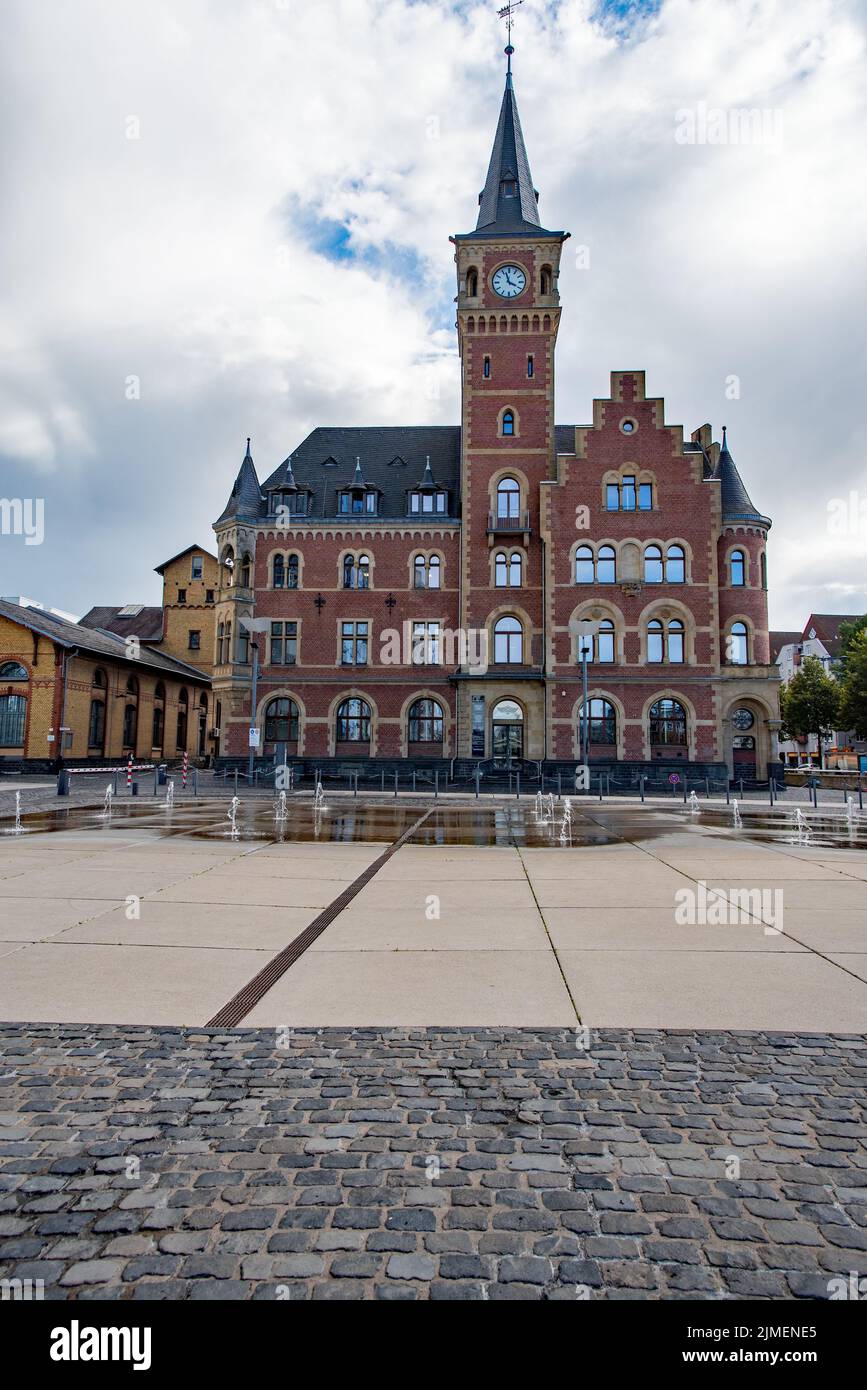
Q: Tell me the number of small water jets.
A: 13